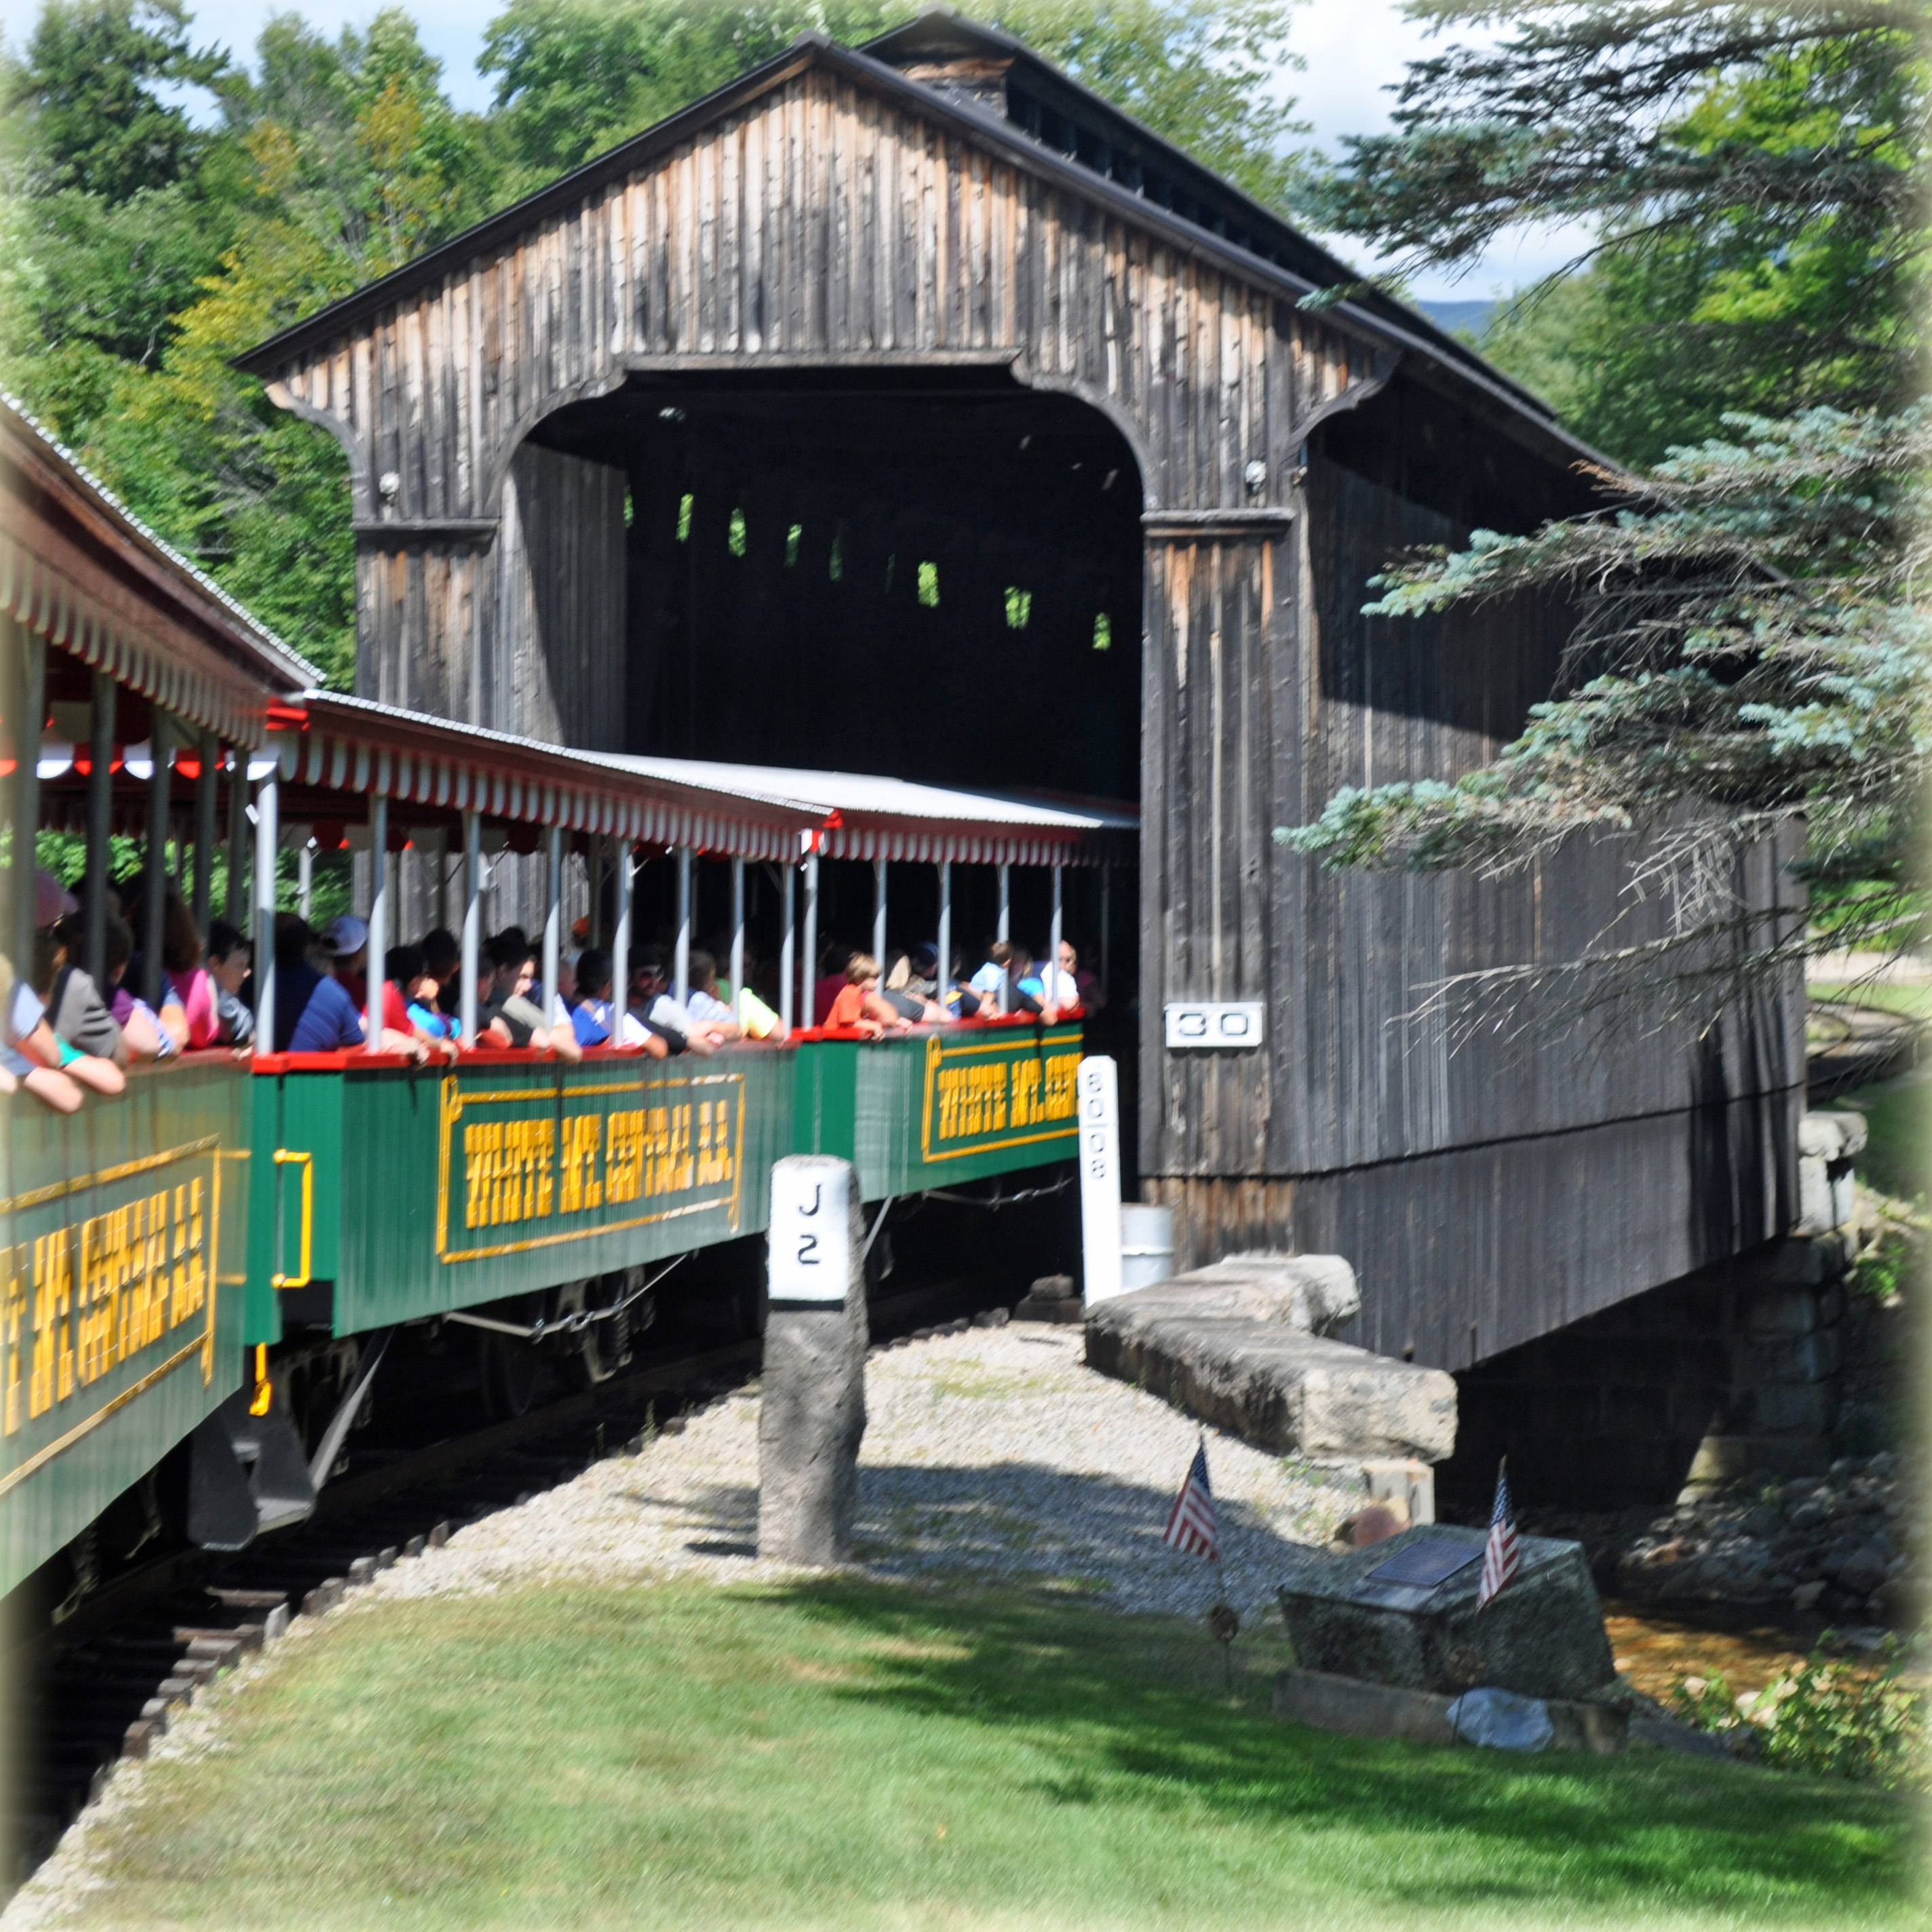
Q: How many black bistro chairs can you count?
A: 0